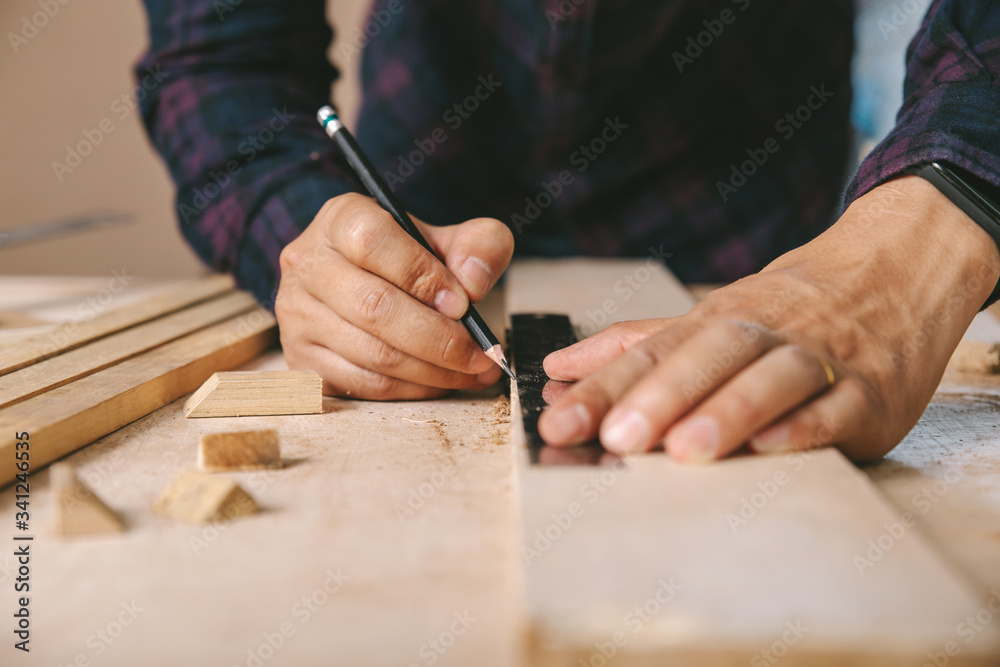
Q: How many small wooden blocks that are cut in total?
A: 4